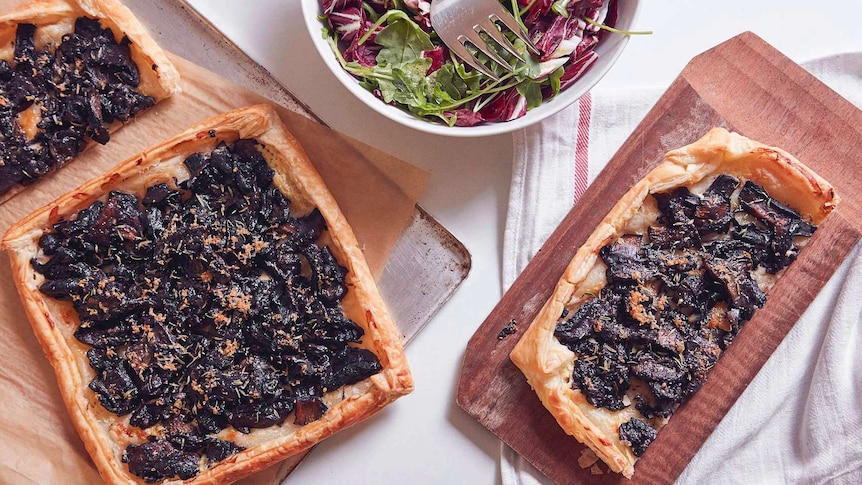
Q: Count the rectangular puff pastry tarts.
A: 3